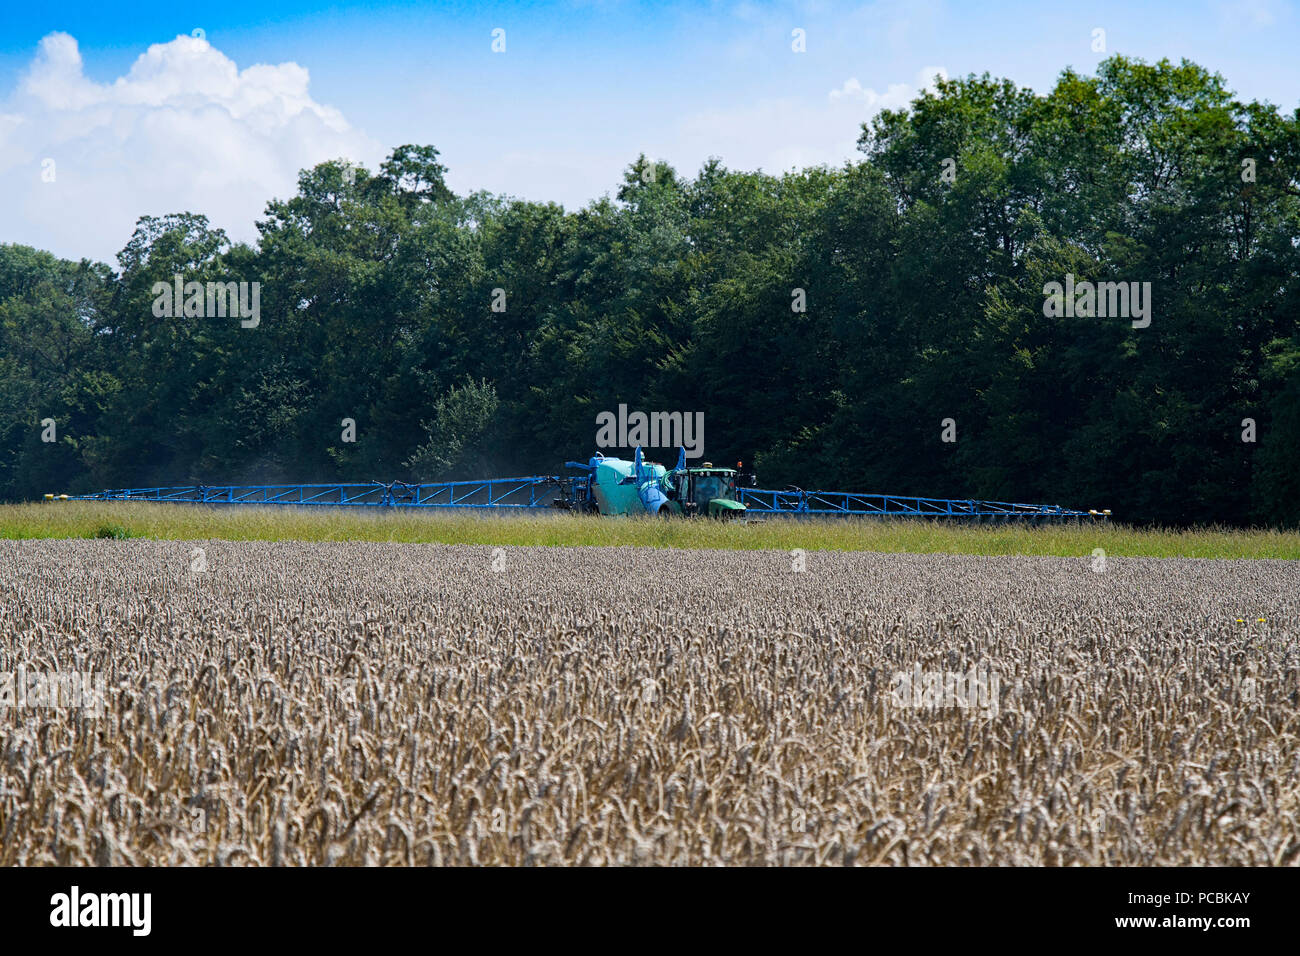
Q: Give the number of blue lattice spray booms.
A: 2